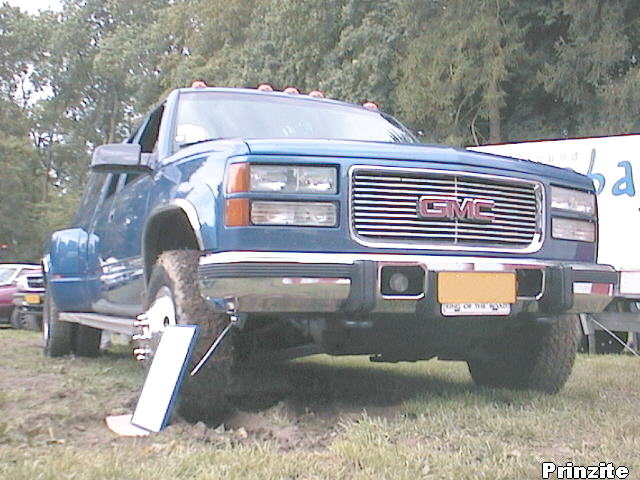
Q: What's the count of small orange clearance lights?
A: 5